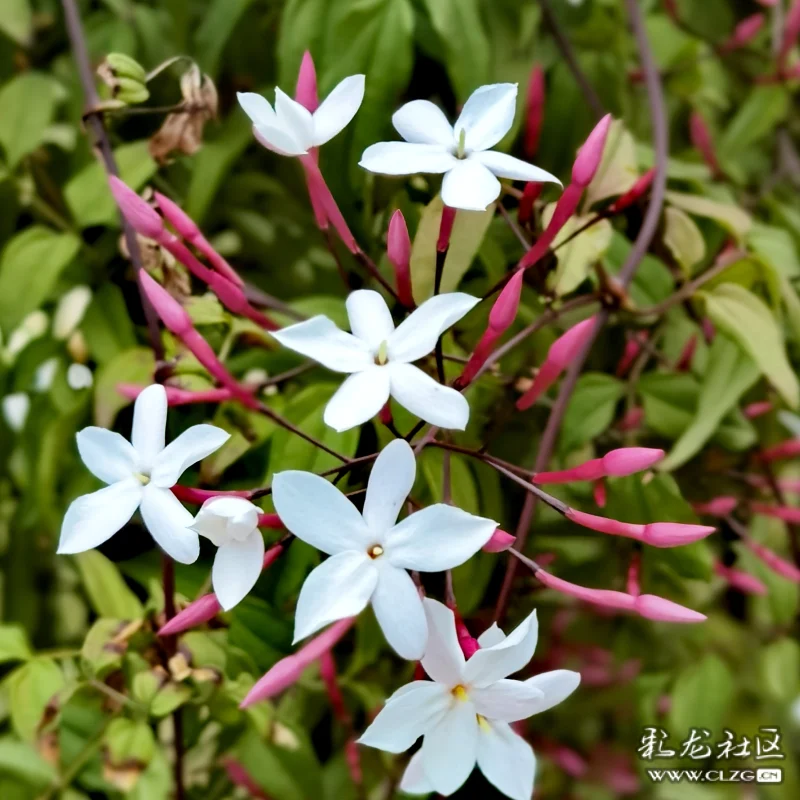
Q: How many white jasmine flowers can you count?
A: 8